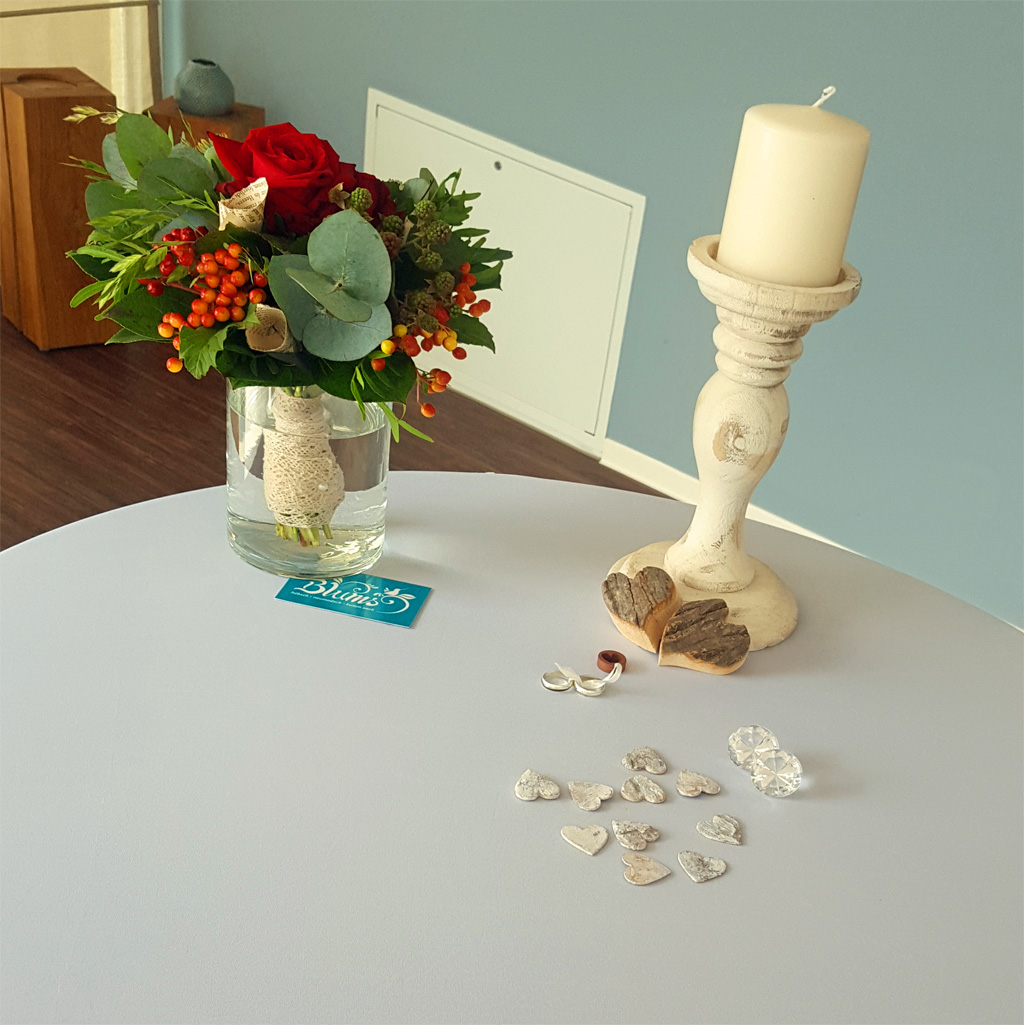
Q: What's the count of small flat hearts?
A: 10